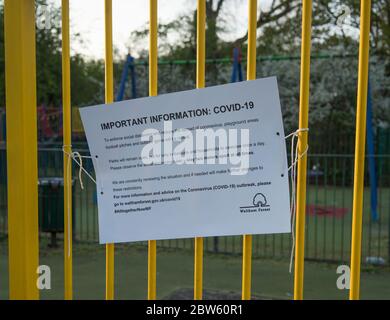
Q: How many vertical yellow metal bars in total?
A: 8